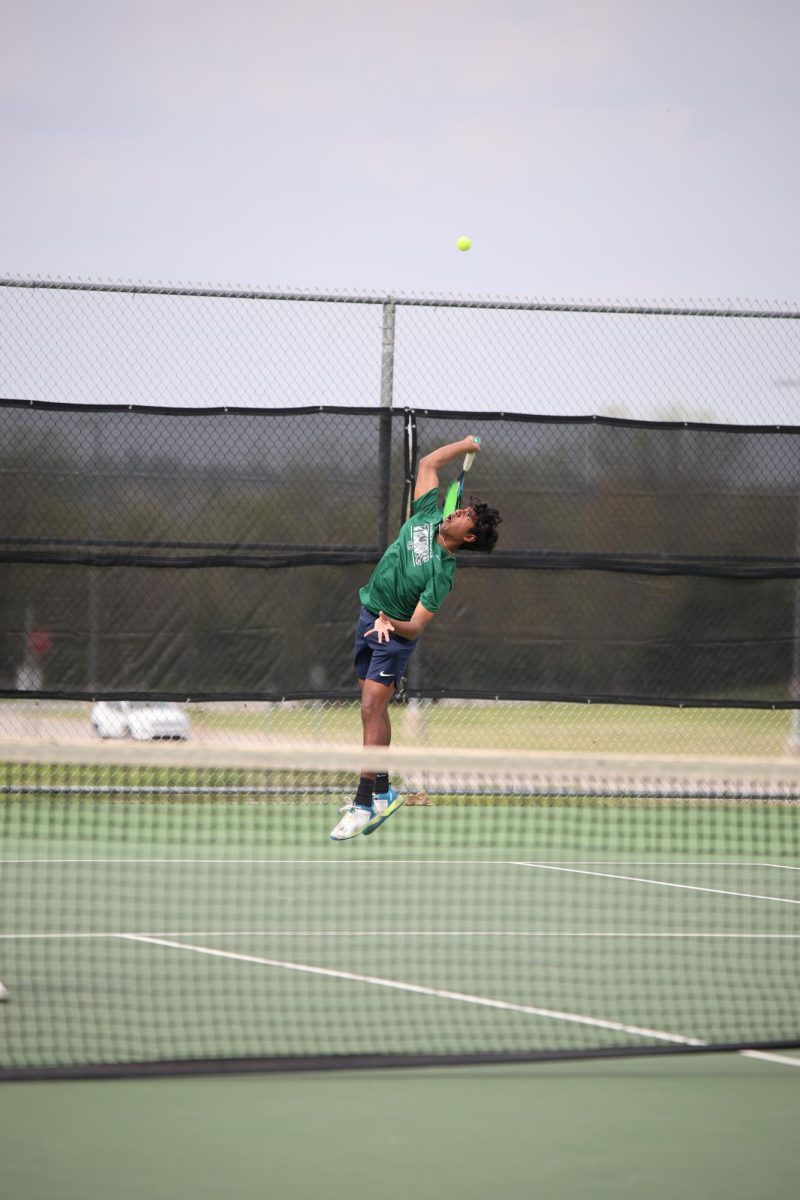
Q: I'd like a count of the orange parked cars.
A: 0